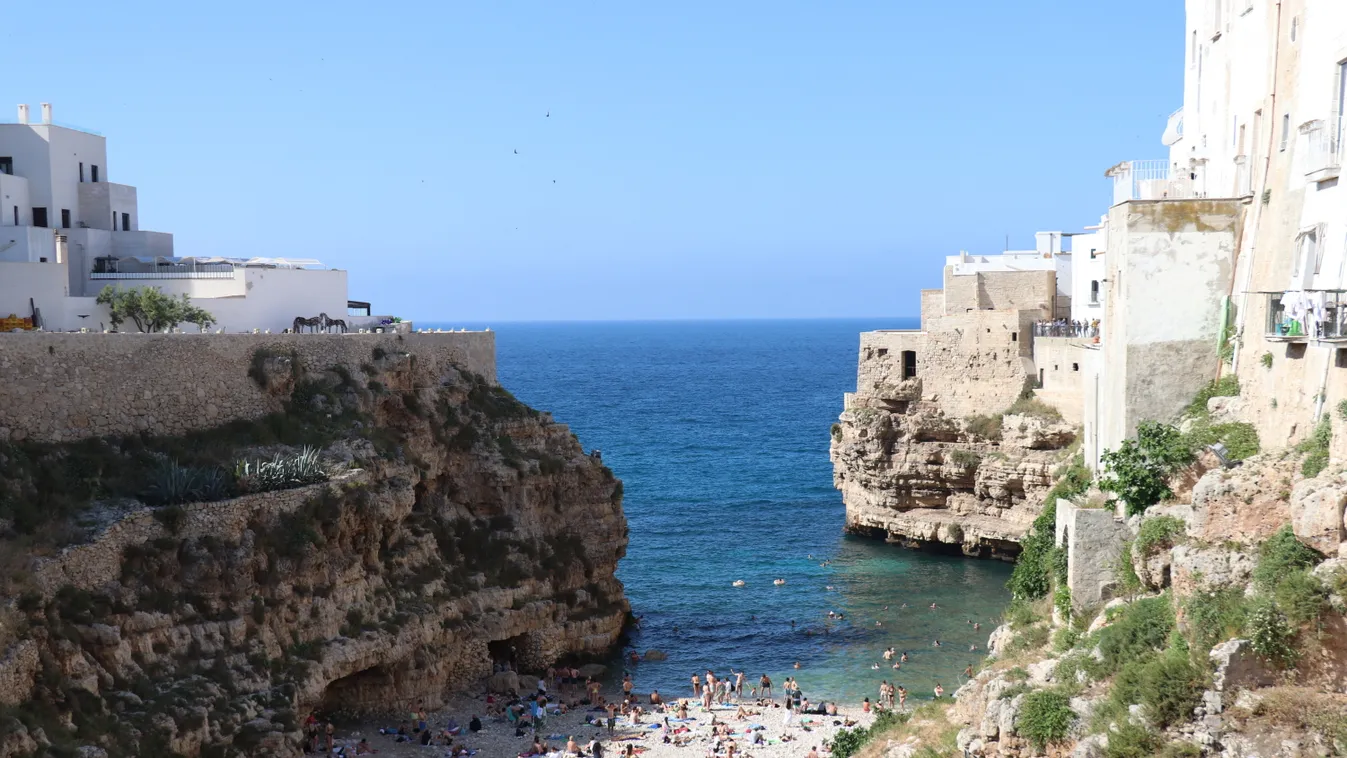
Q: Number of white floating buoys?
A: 2